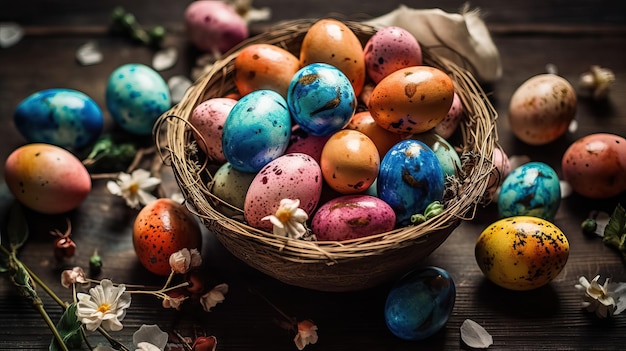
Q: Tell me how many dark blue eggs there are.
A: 3